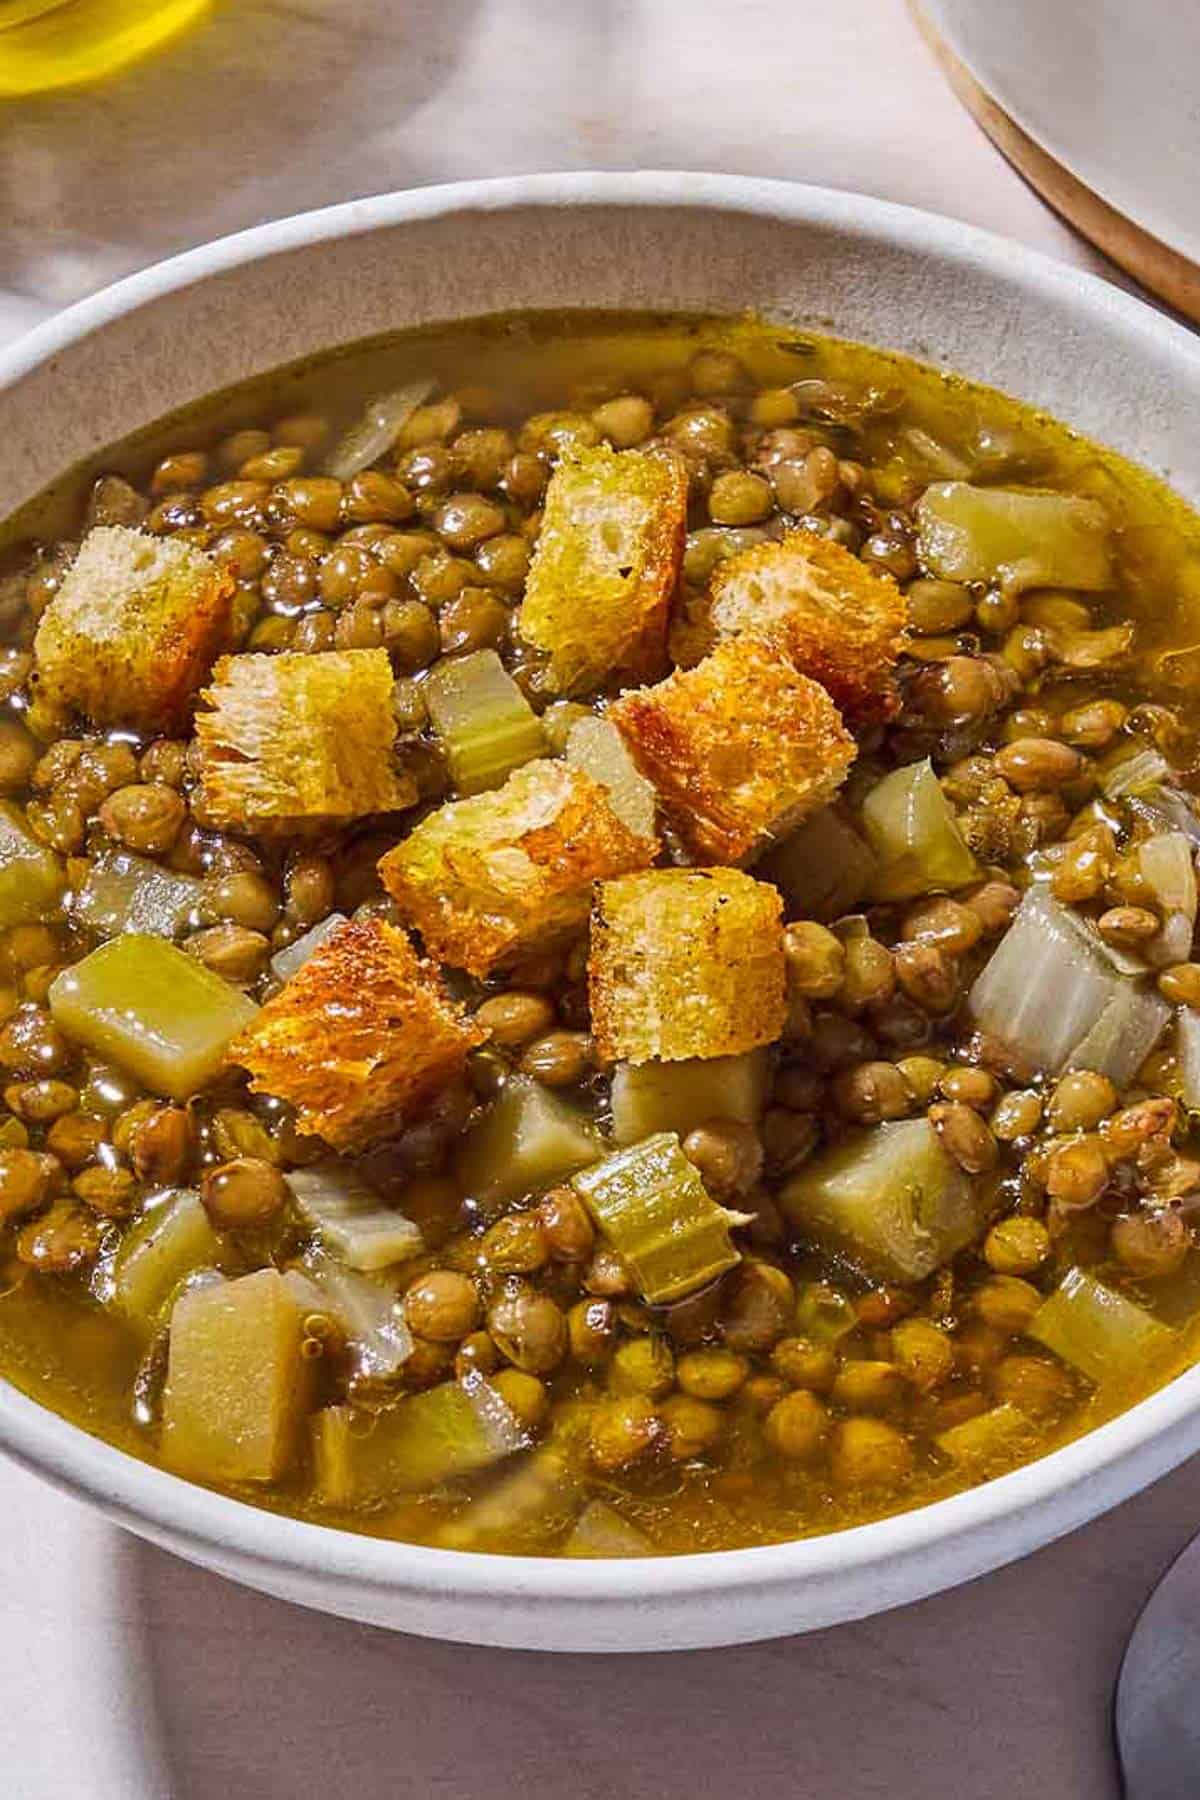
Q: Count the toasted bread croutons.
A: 8